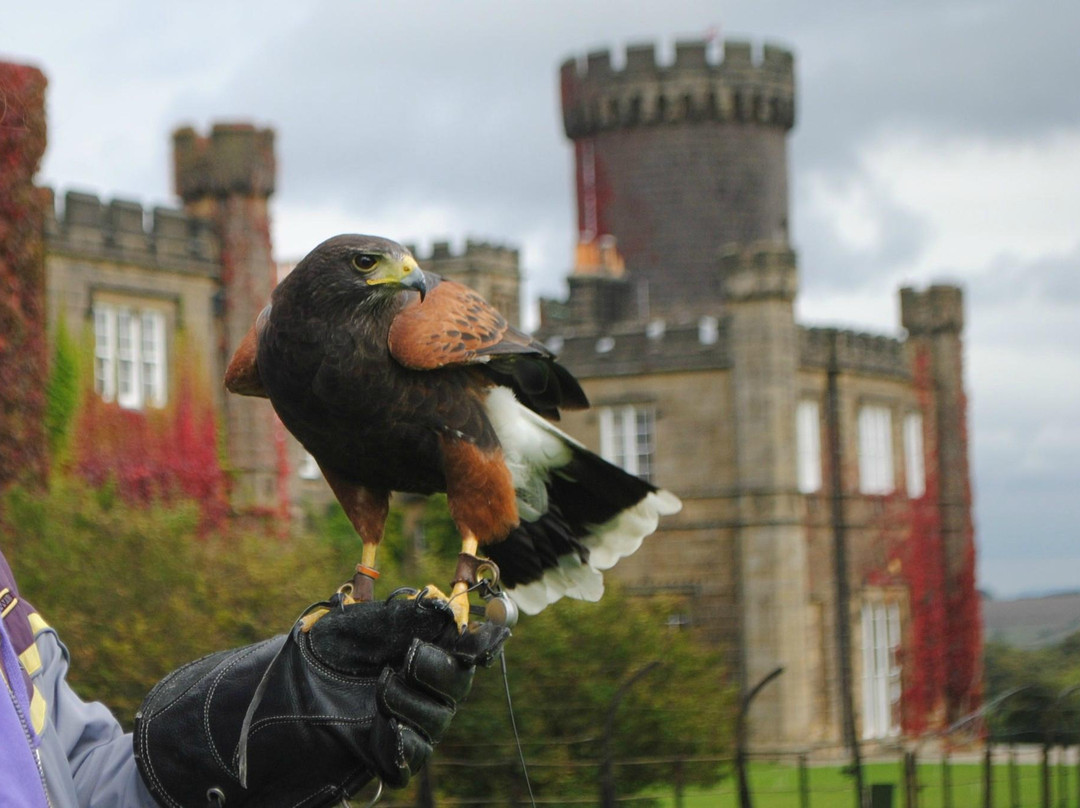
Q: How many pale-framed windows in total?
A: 6